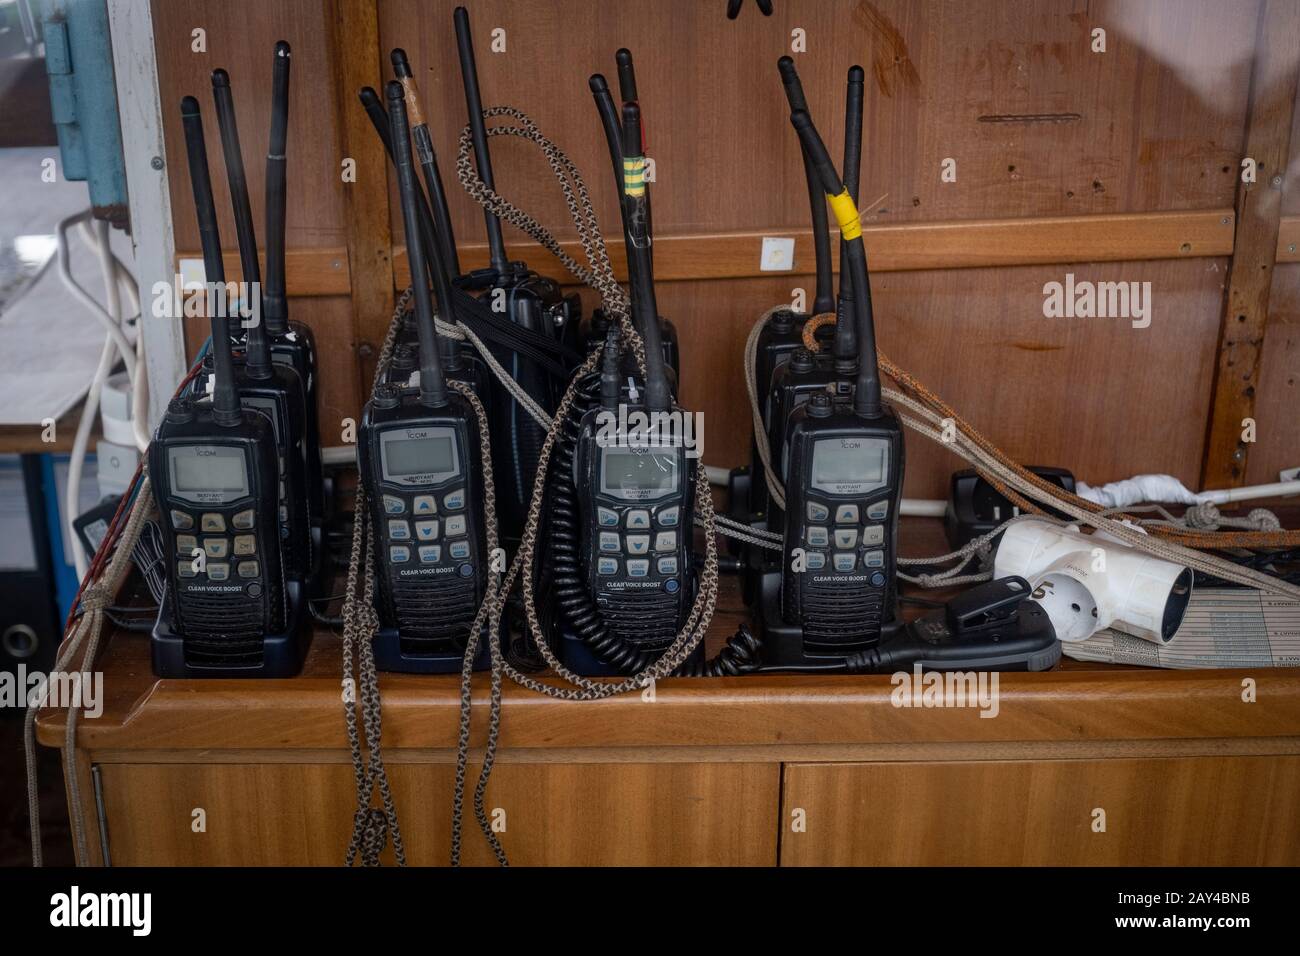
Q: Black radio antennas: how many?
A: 13